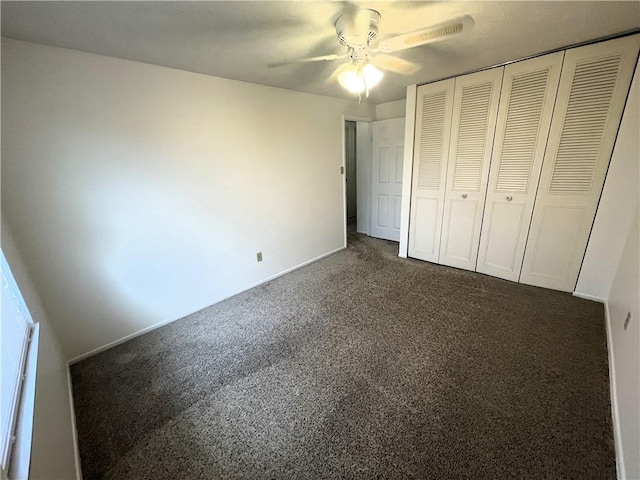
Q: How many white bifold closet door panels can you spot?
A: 4